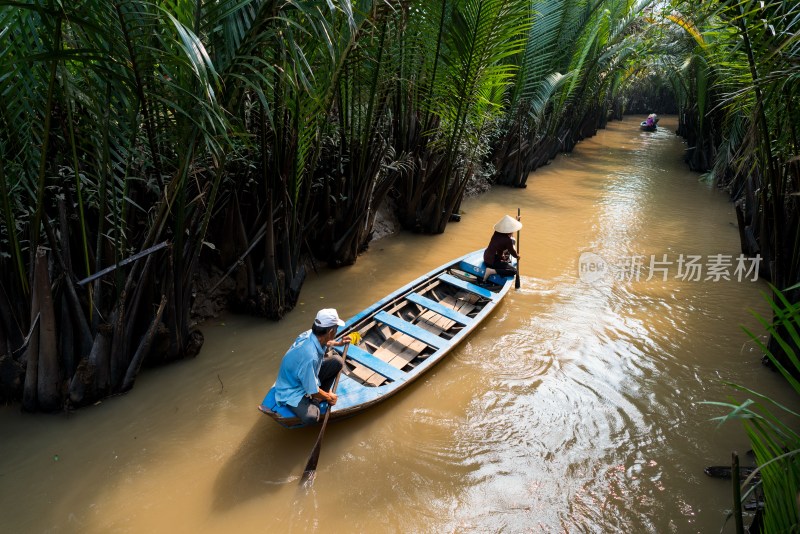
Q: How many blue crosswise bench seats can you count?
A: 4